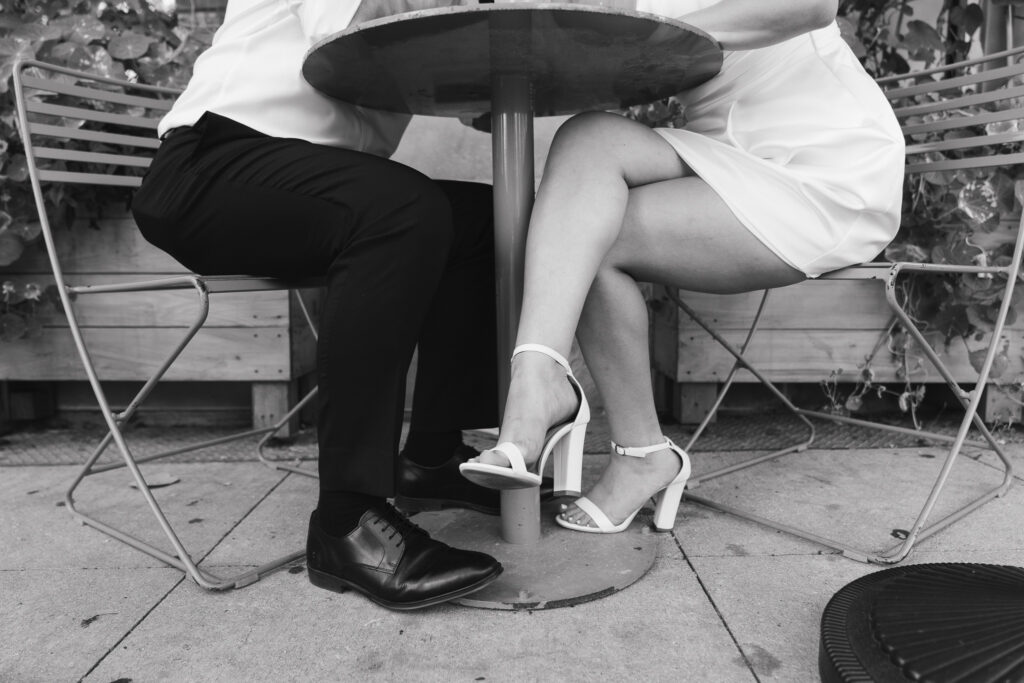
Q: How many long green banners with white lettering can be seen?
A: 0